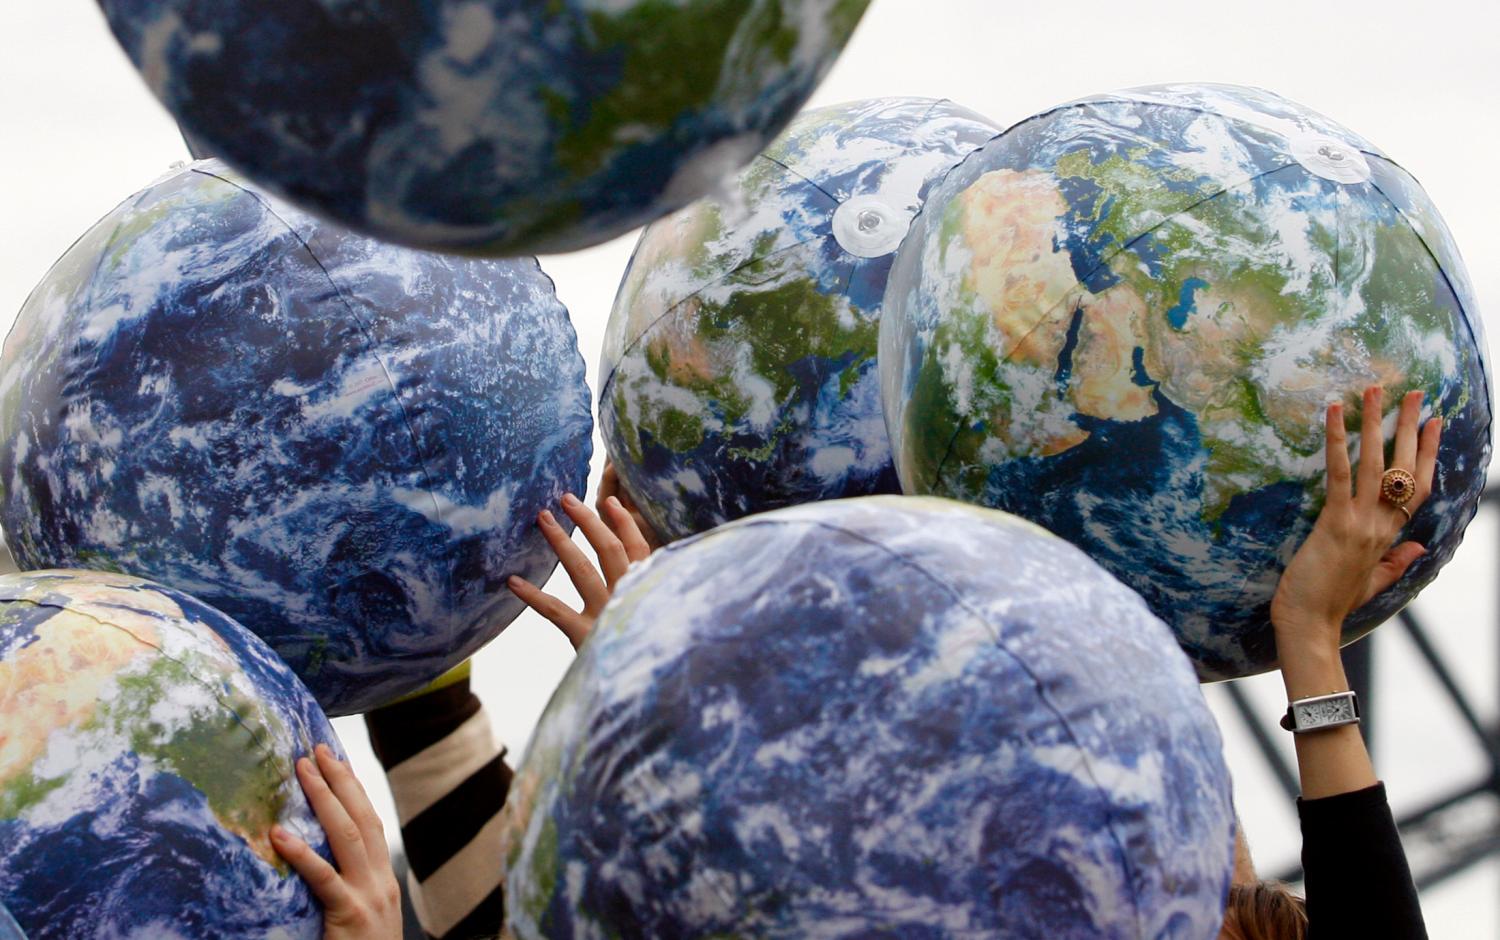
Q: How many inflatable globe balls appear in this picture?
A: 6